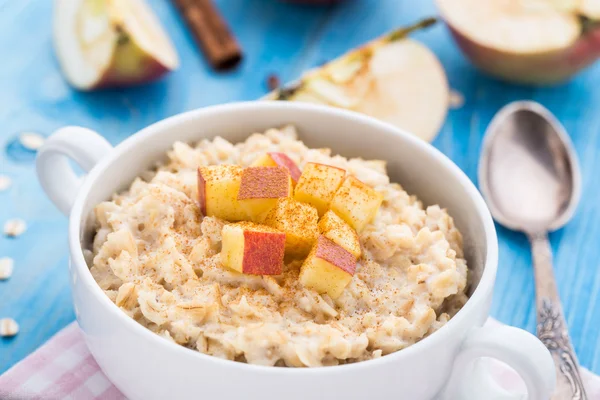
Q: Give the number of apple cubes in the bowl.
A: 9